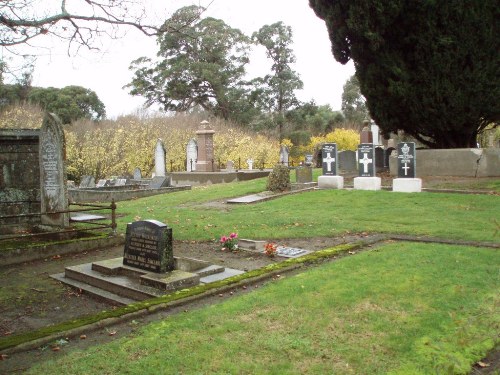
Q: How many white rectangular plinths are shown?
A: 3